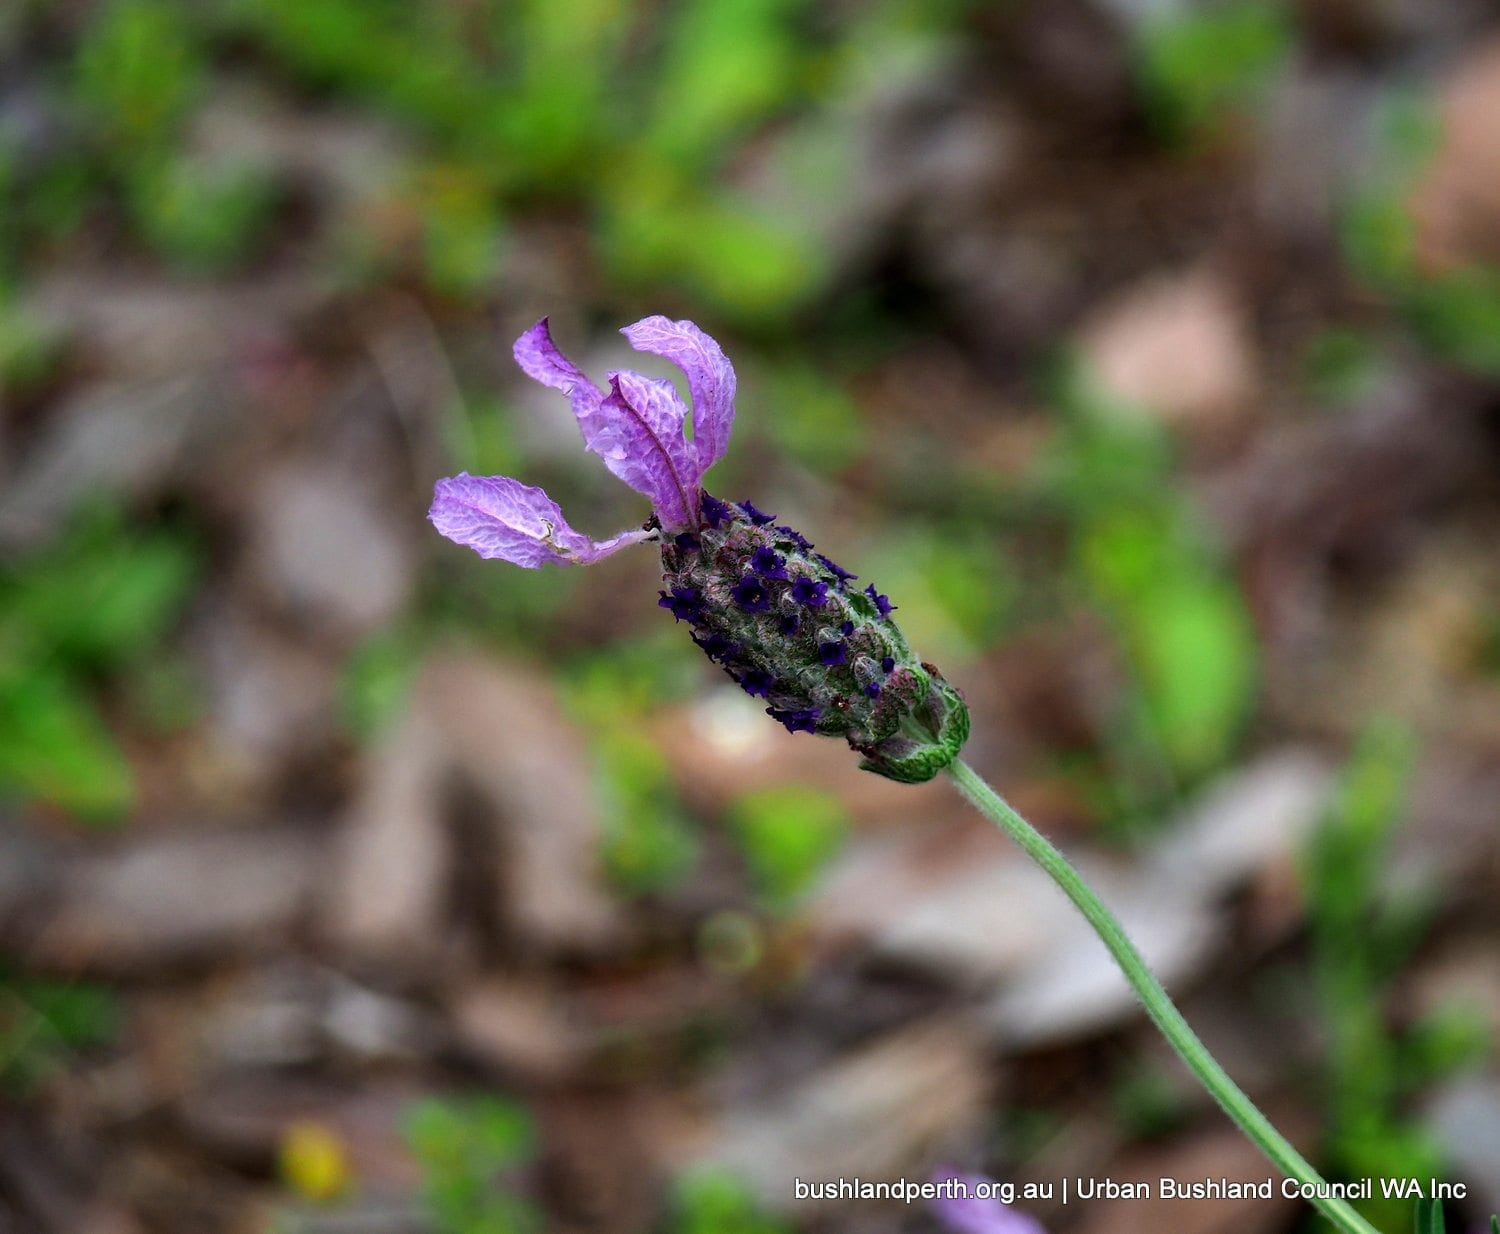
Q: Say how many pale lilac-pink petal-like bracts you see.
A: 4